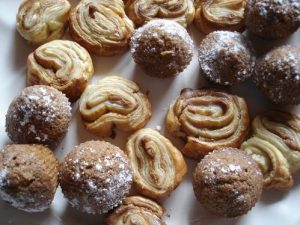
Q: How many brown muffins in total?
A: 8